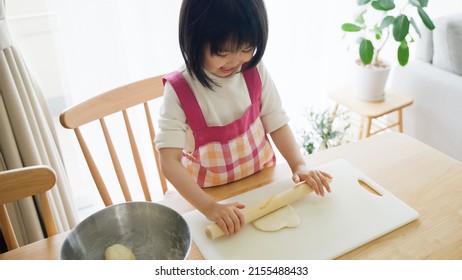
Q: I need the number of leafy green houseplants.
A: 2